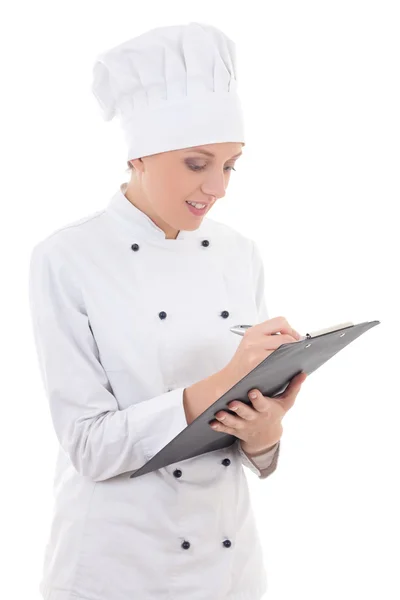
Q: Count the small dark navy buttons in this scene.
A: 8